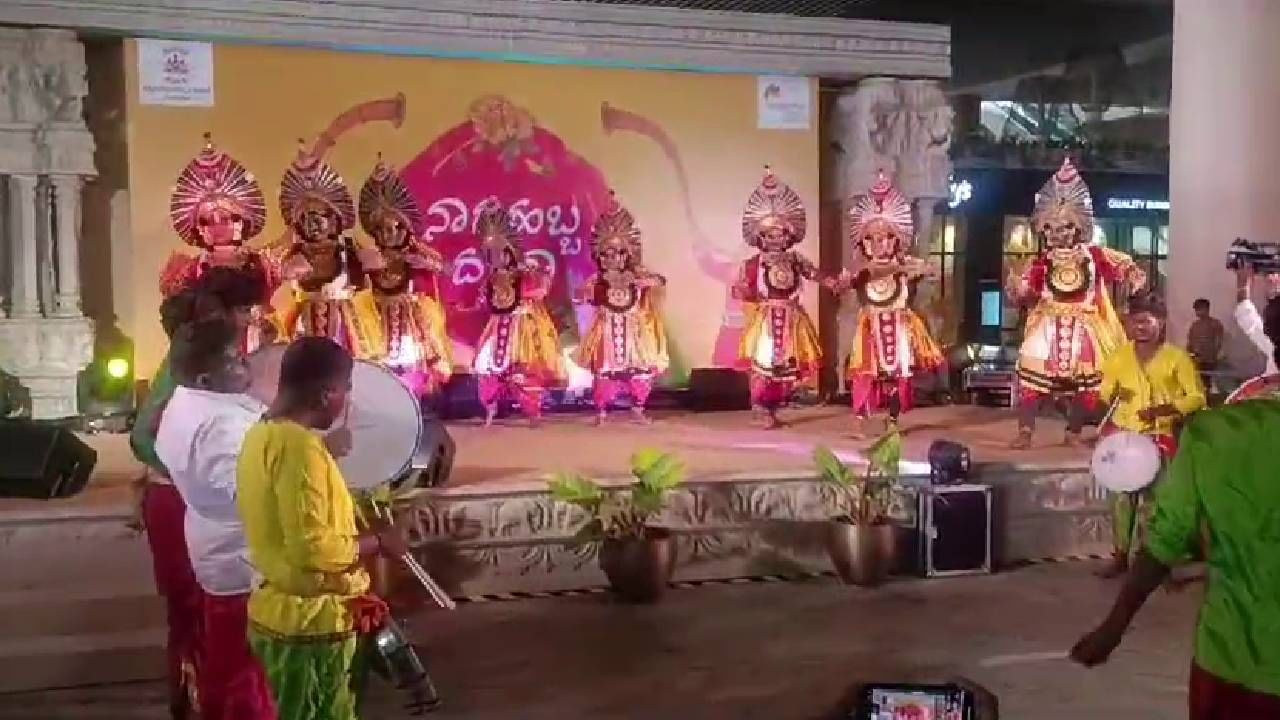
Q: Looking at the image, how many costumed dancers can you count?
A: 8